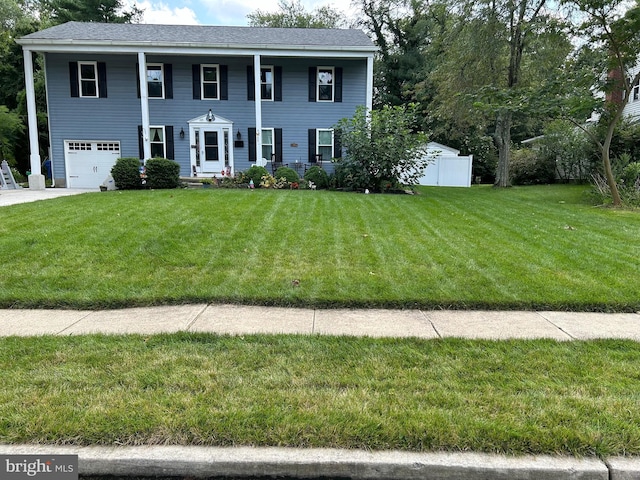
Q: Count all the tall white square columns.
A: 4